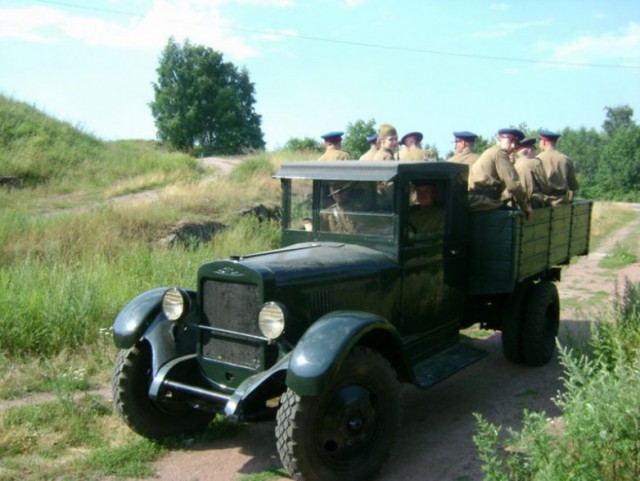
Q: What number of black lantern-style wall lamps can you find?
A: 0